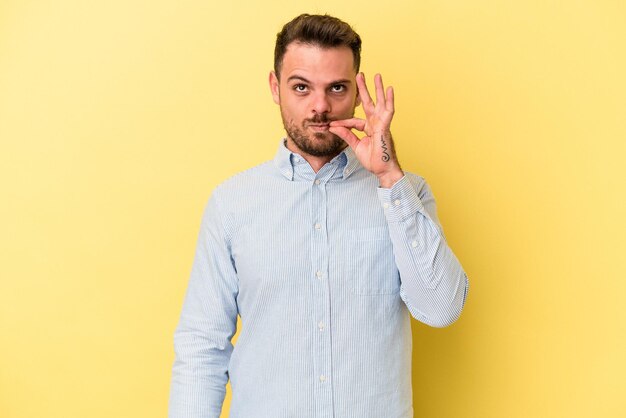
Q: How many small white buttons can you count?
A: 11